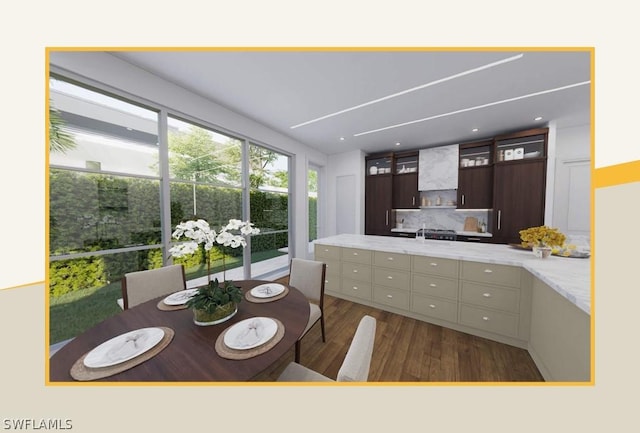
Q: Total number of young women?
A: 0